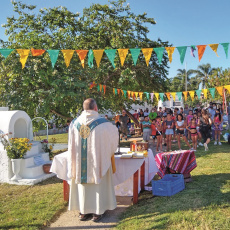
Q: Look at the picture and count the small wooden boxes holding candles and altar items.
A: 1